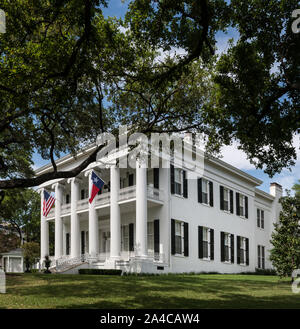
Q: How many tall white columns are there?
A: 6